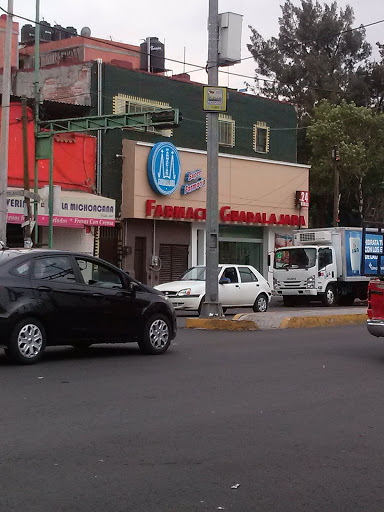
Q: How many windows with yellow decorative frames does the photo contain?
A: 3